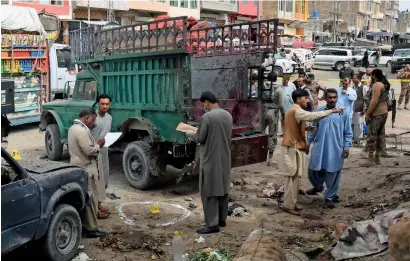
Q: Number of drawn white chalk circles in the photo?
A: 1